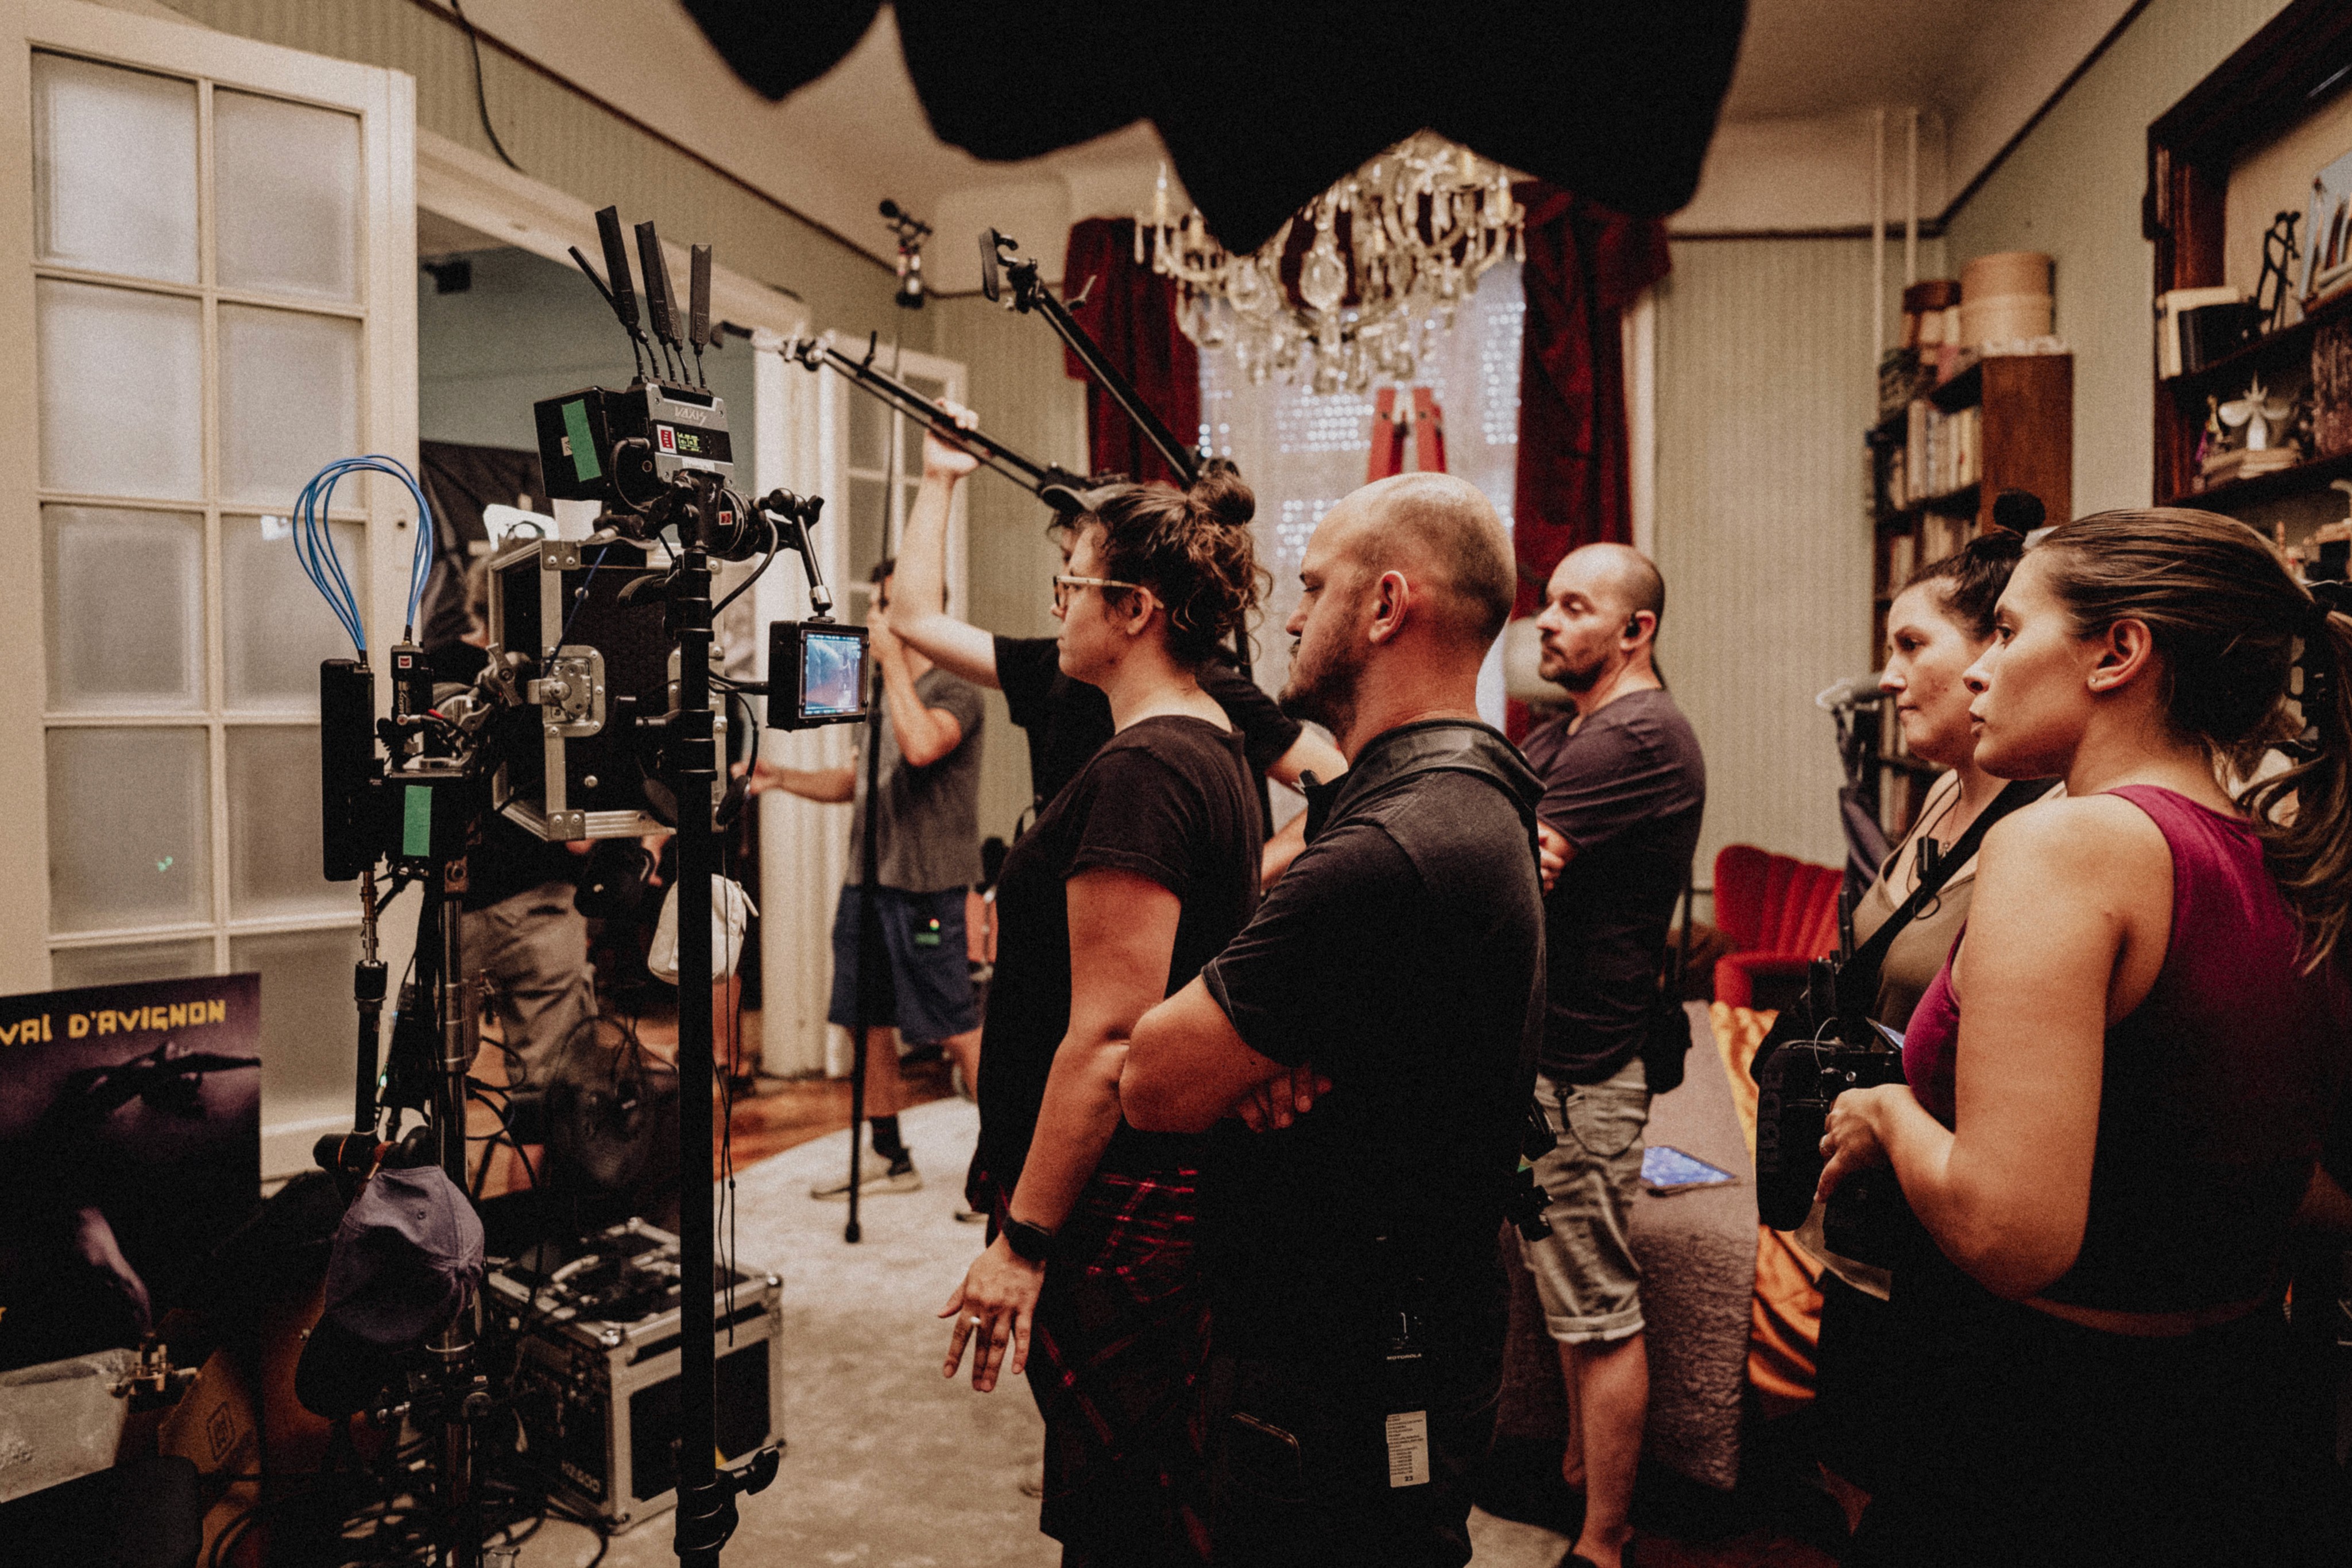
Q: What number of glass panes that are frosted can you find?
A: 10